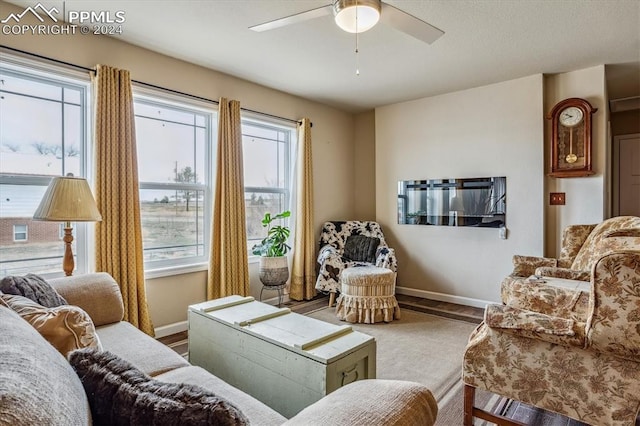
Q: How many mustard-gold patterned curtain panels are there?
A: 3